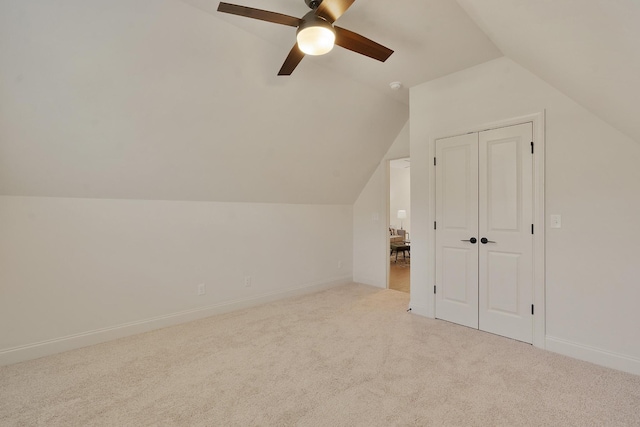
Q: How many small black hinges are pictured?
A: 6